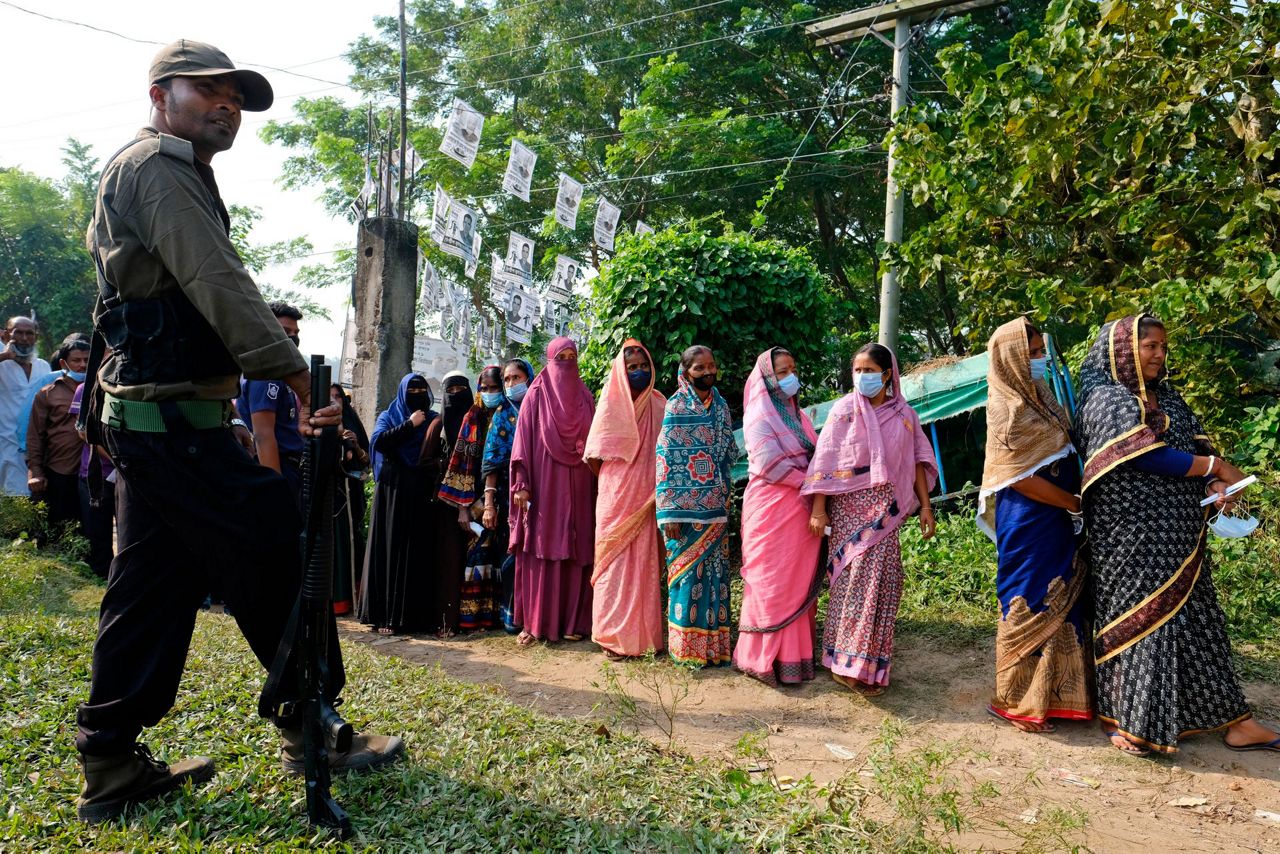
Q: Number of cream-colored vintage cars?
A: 0